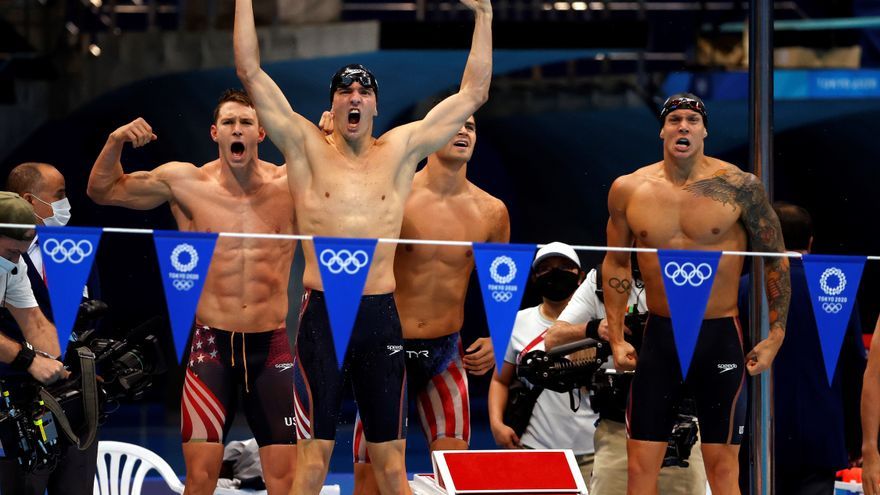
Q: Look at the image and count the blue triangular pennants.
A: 6